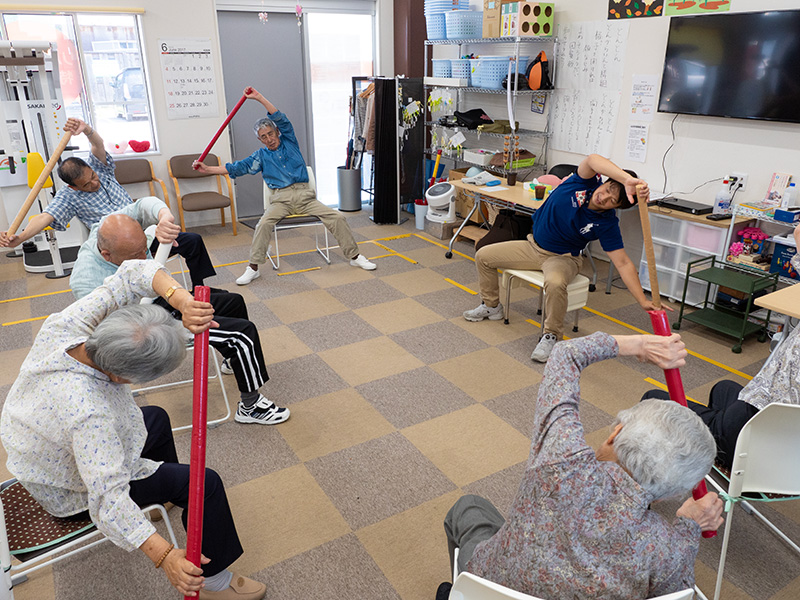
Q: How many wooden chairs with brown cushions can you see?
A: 2